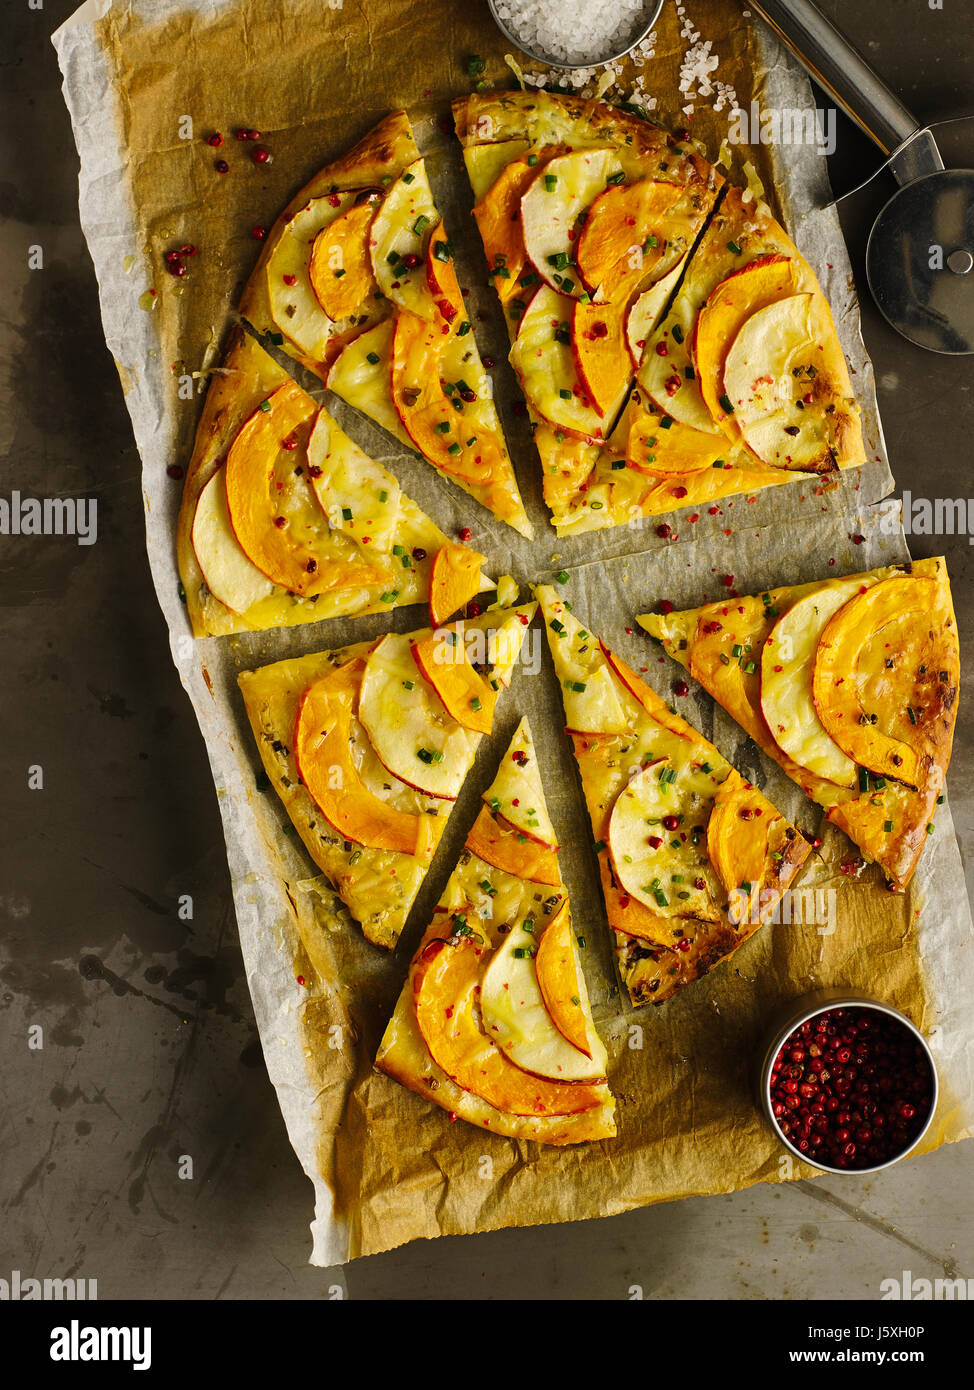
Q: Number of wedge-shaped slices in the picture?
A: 8